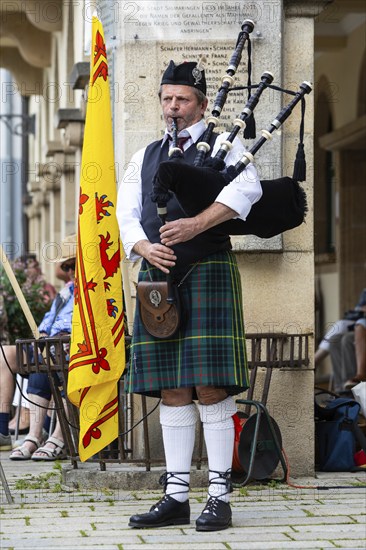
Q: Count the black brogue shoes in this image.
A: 2